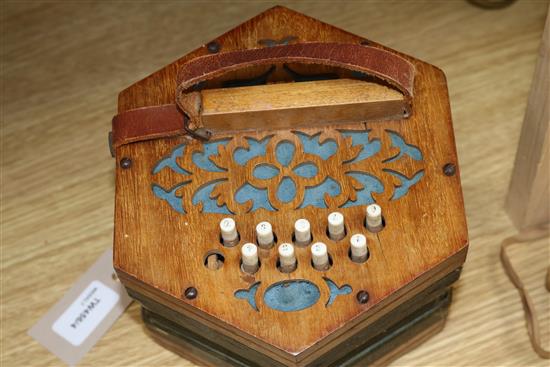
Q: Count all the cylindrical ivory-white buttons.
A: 9